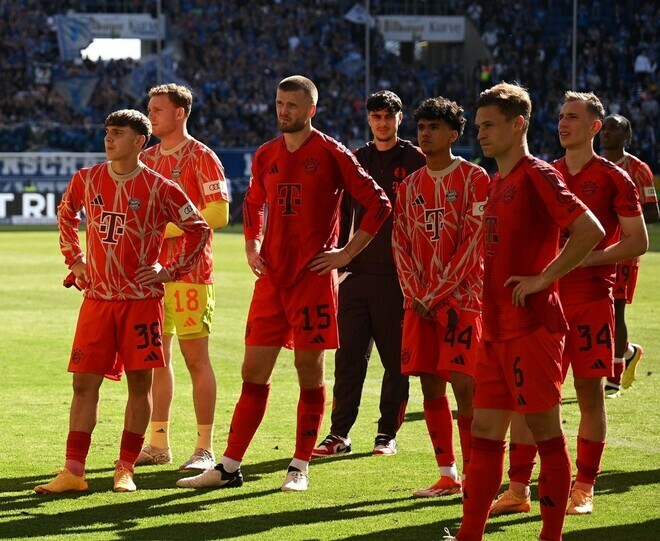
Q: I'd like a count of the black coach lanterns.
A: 0